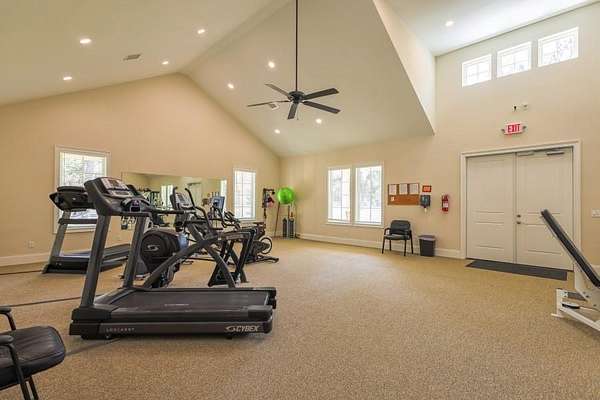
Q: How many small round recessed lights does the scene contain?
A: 9